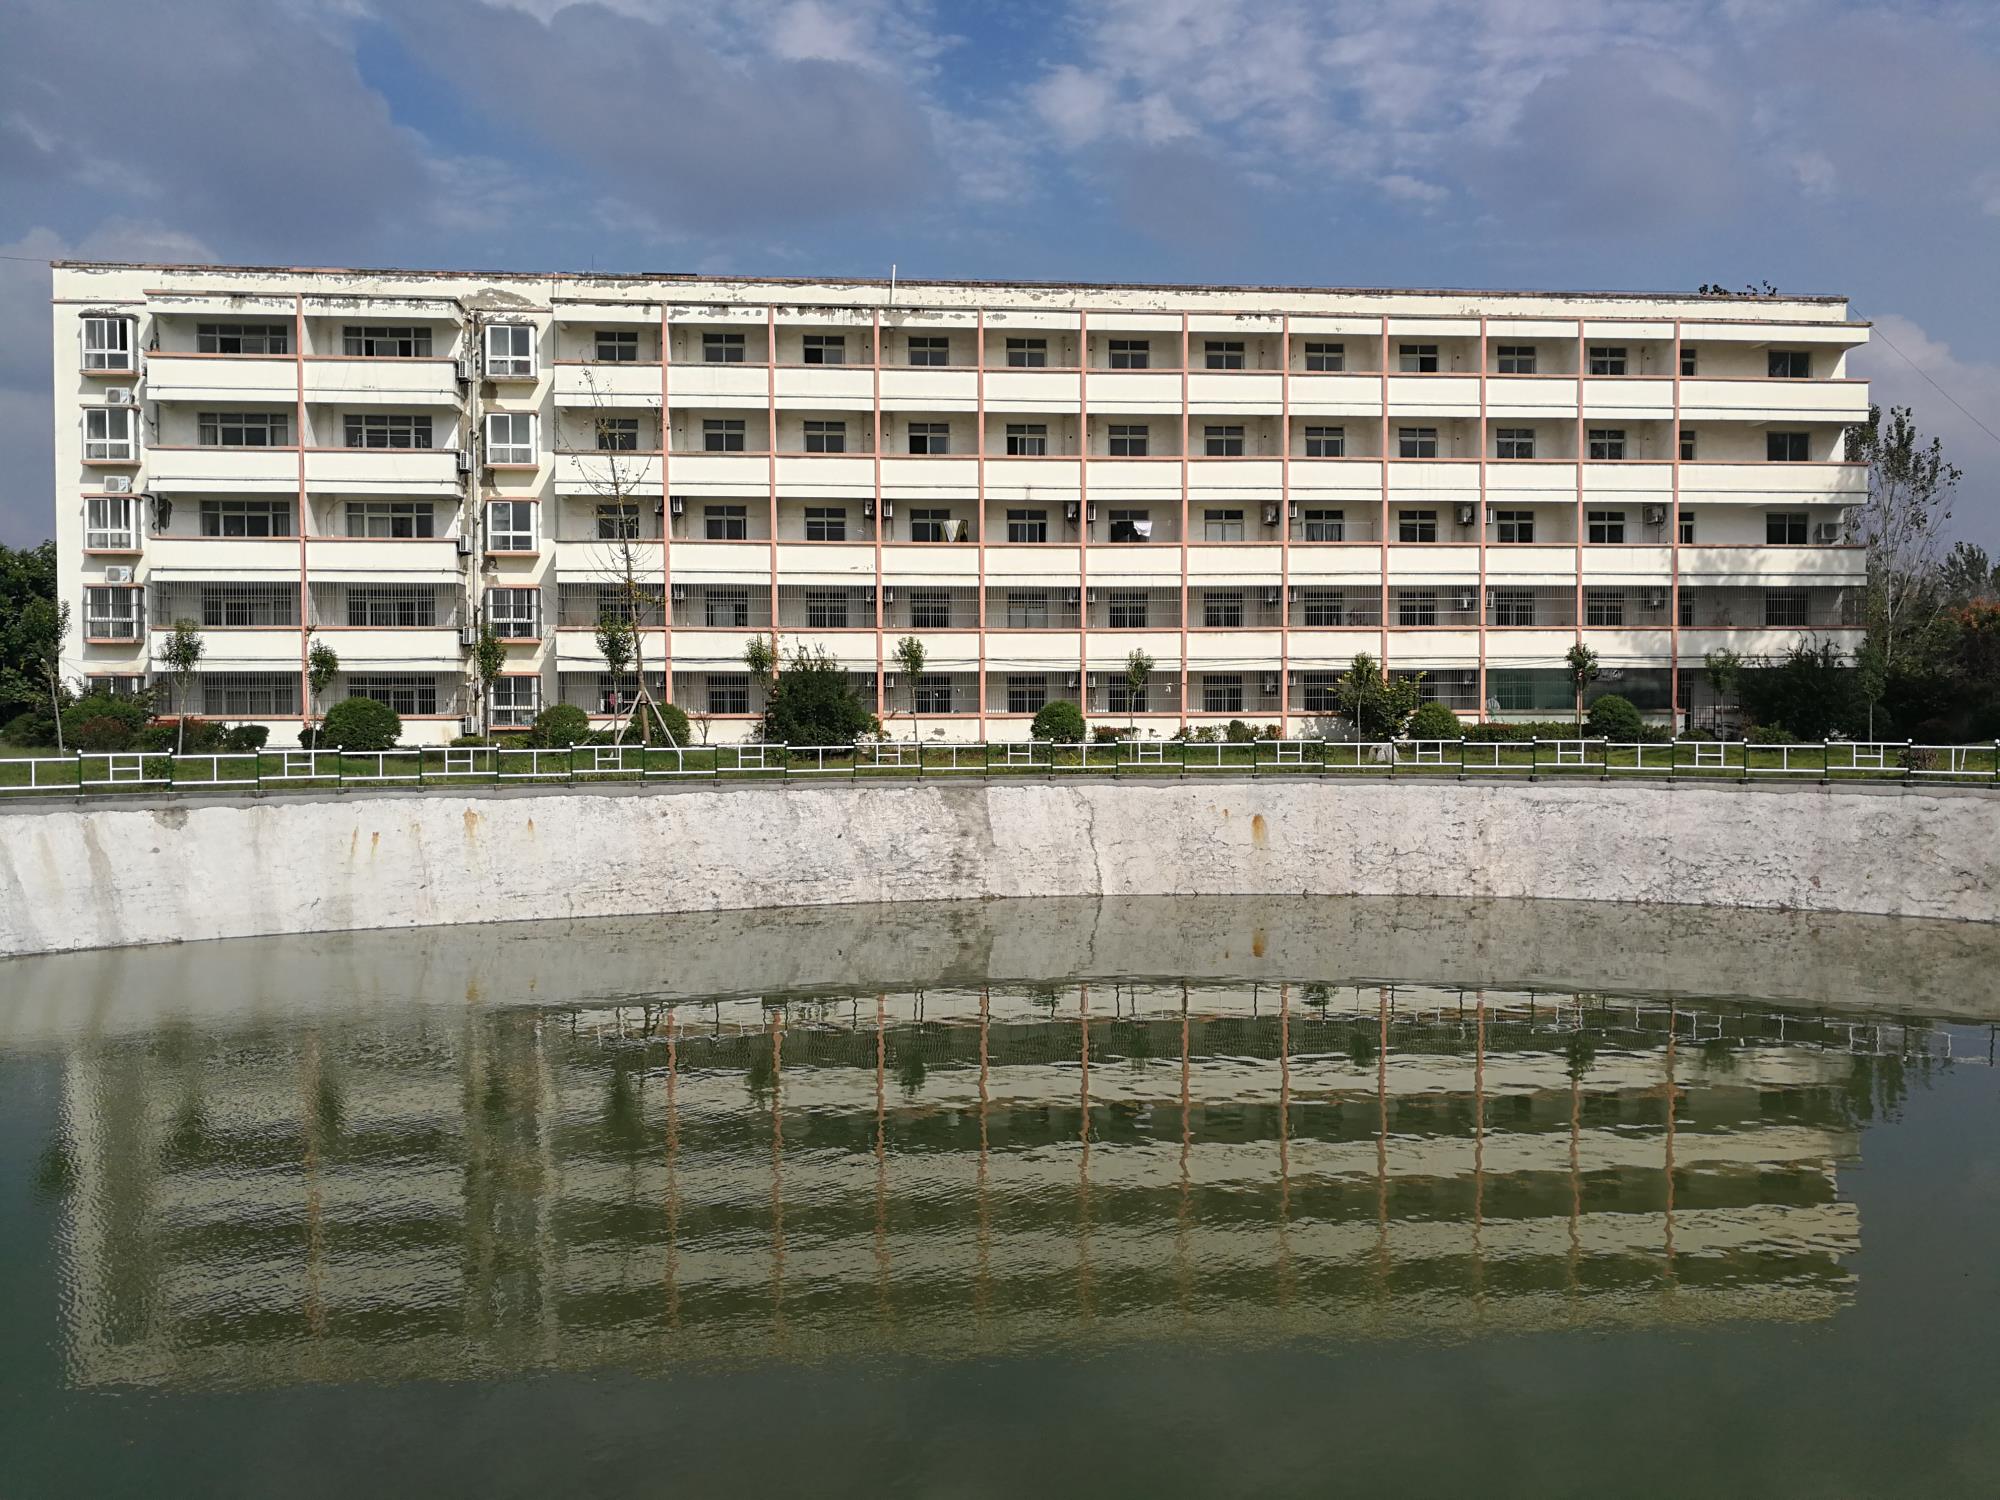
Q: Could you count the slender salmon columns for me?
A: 12